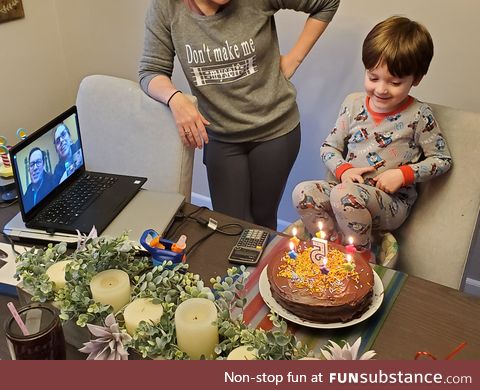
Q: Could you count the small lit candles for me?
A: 6